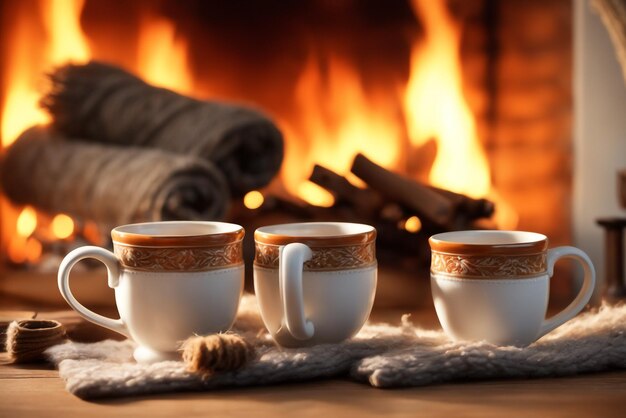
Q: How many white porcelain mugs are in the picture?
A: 3